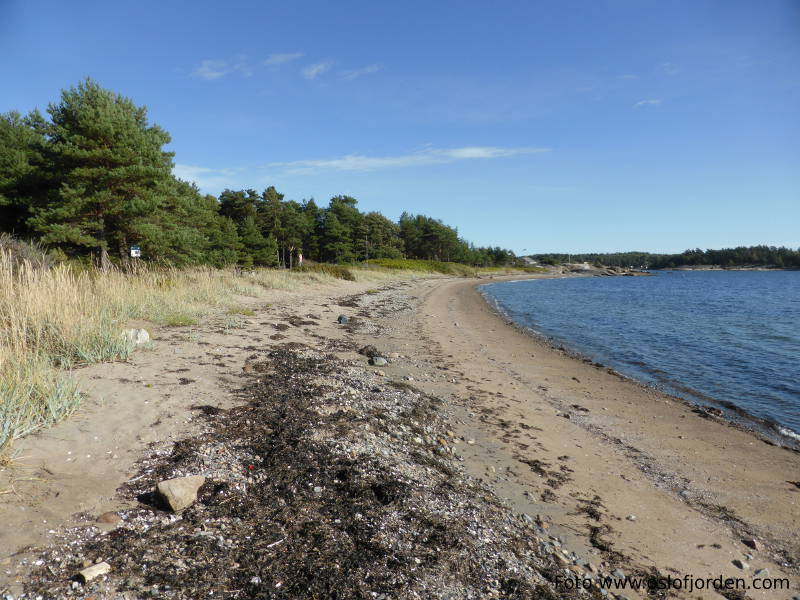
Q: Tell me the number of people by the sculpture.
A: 0